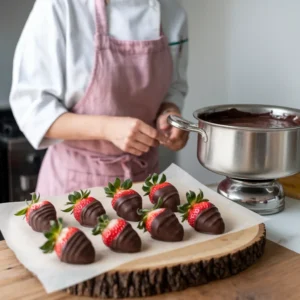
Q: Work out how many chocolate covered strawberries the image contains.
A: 8